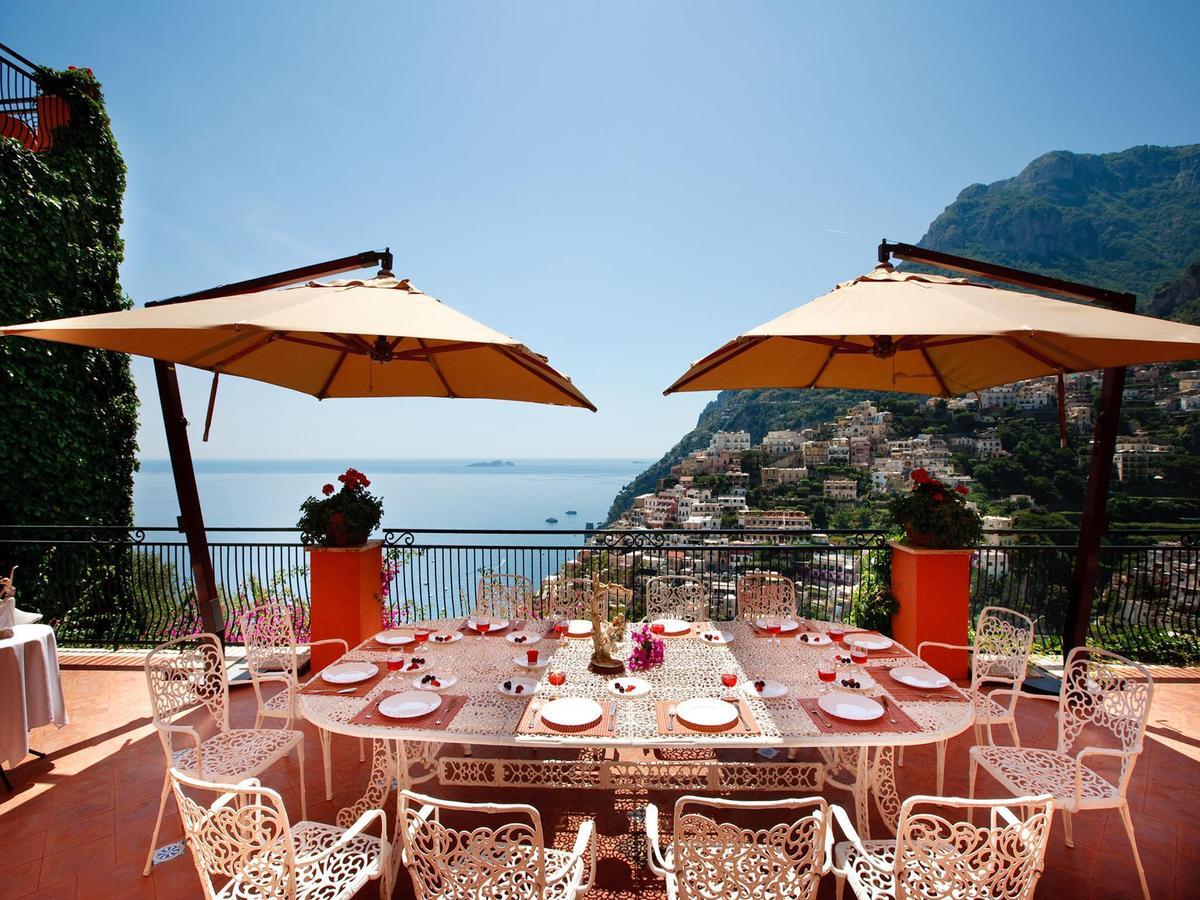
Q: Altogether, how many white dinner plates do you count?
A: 12